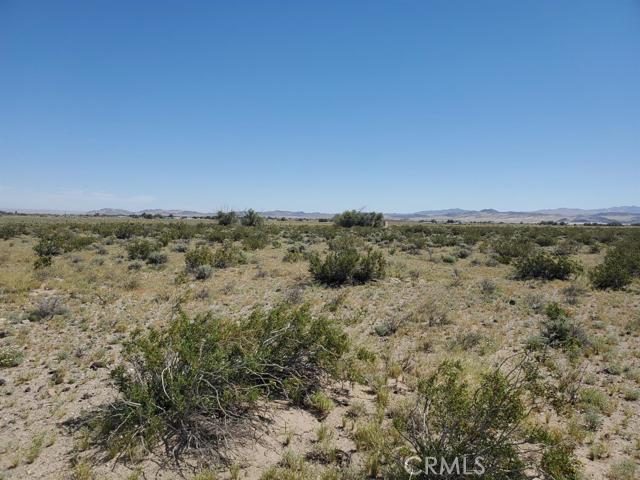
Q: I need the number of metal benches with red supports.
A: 0